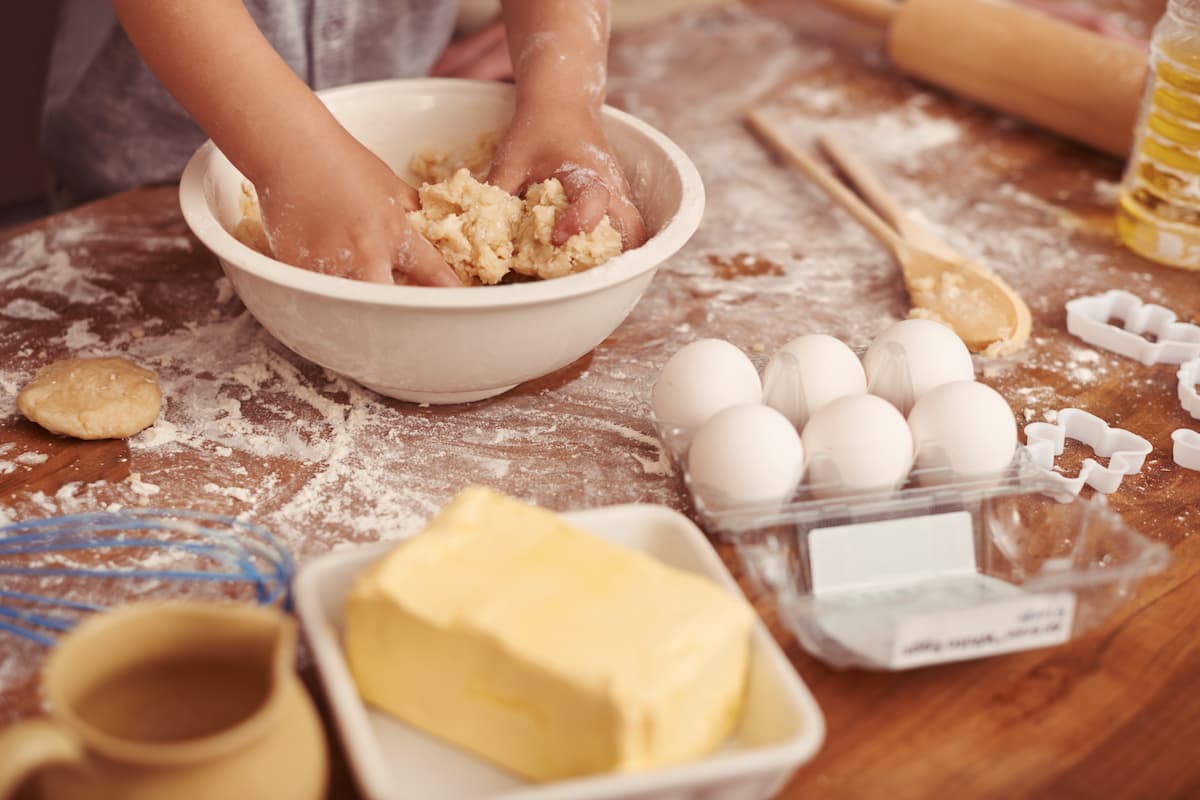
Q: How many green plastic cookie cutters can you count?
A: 0